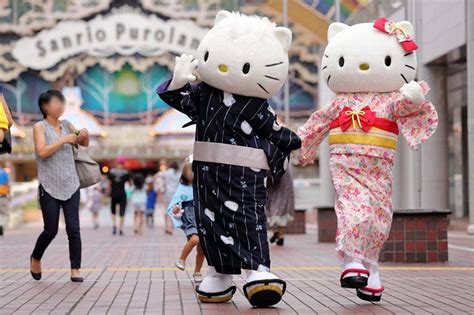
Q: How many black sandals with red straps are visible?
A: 2